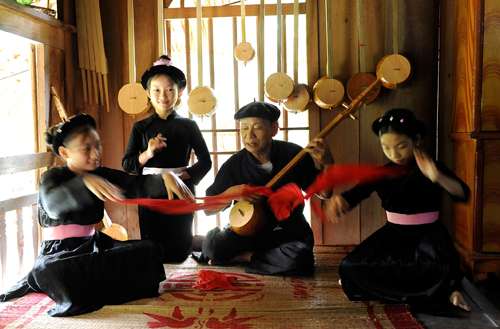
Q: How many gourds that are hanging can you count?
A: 8